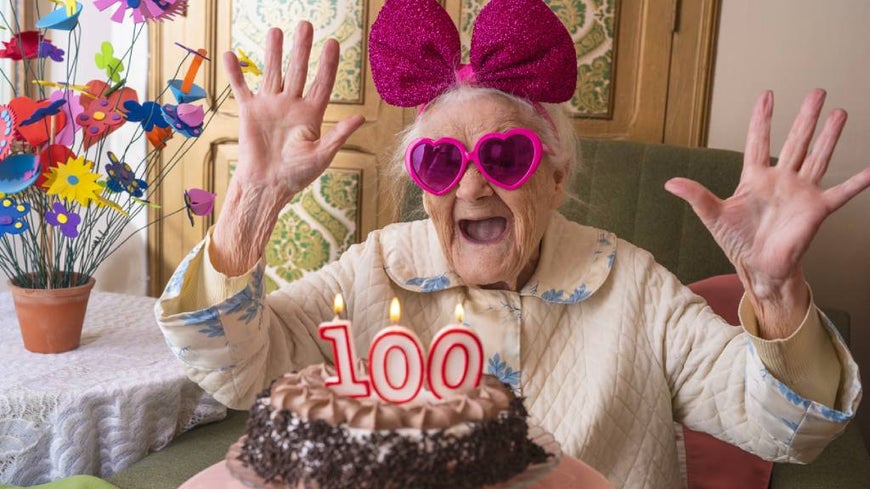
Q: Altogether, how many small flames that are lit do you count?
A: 3